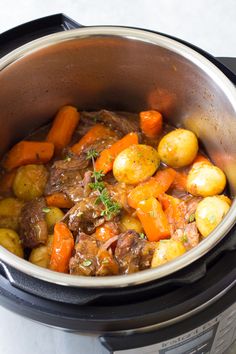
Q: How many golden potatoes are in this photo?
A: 11